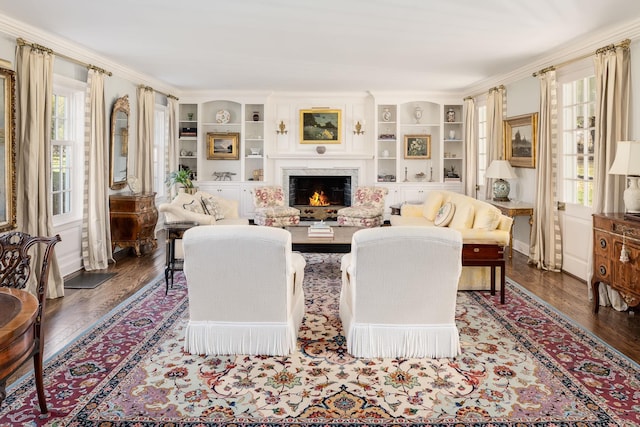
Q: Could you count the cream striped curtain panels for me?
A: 8